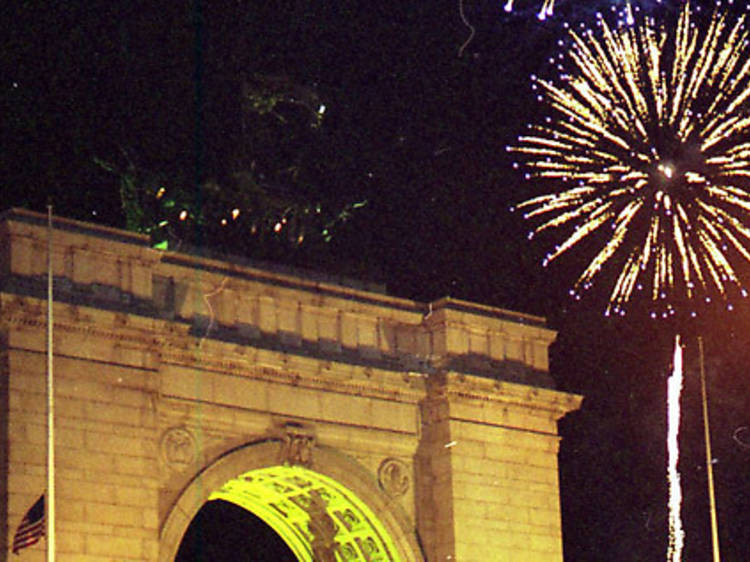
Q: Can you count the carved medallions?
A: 2